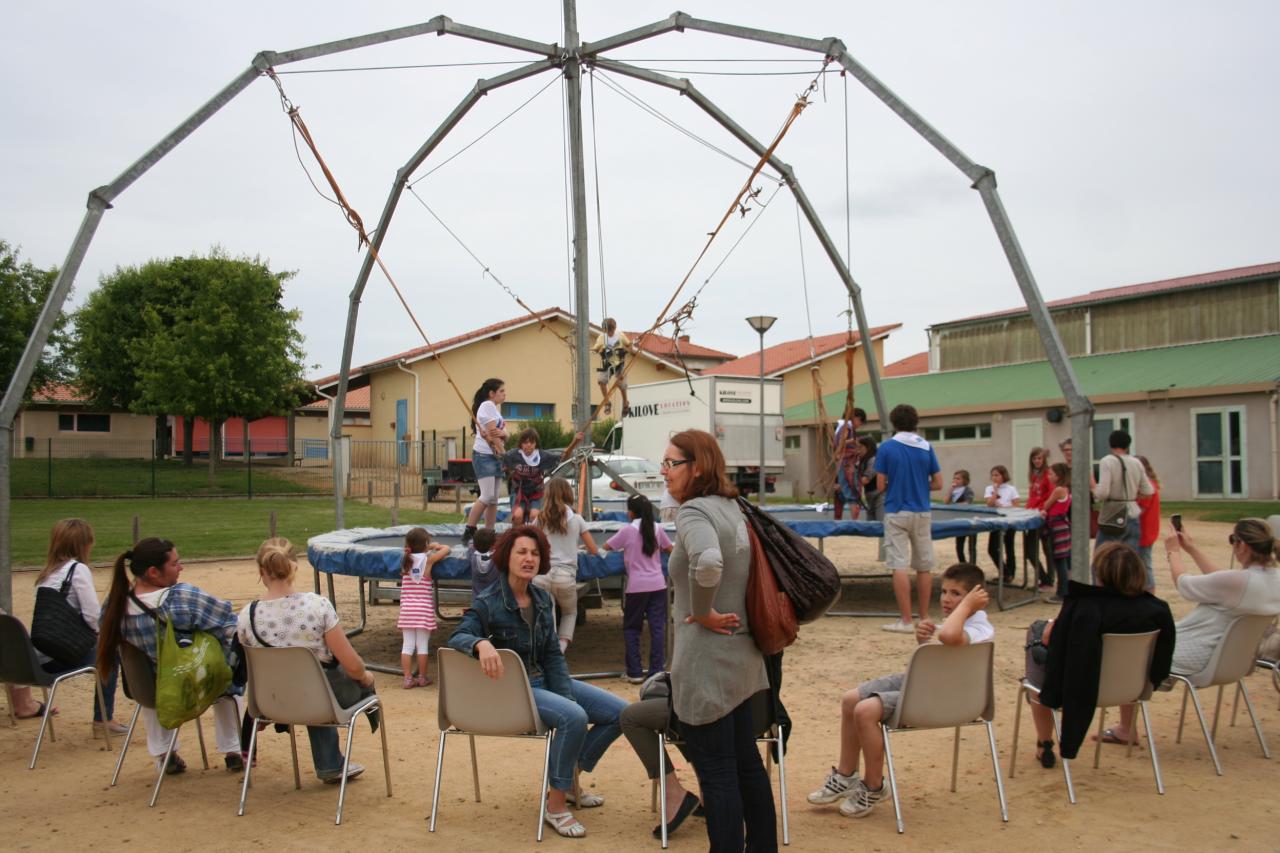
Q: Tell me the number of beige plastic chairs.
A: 5